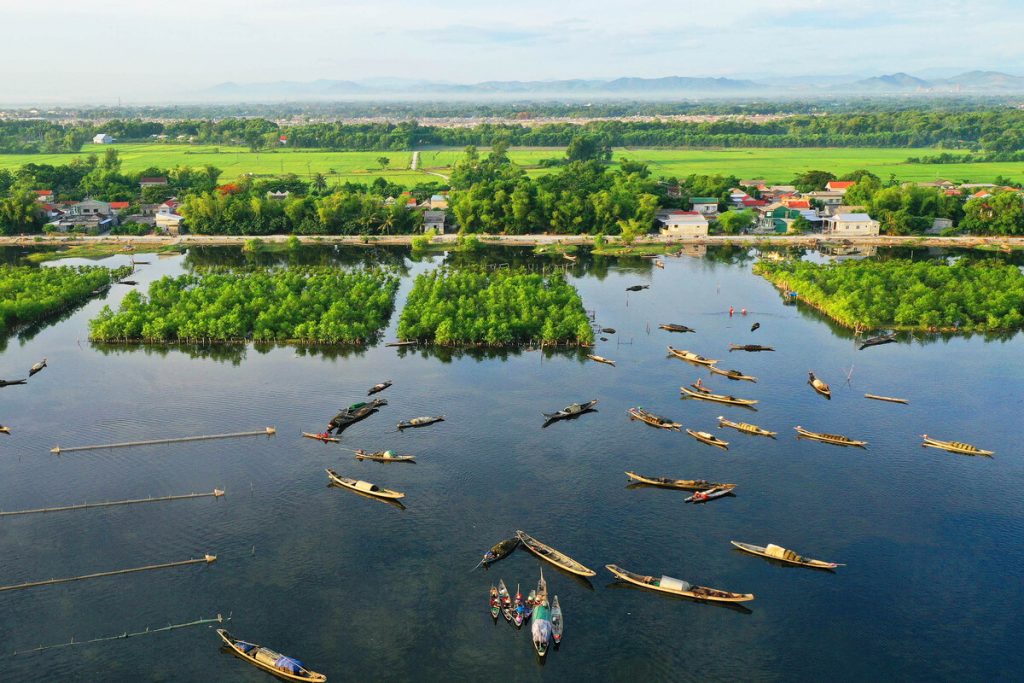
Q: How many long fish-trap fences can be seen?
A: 4